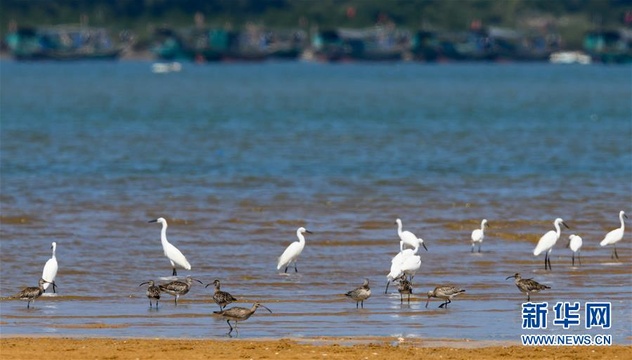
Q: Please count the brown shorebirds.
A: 9